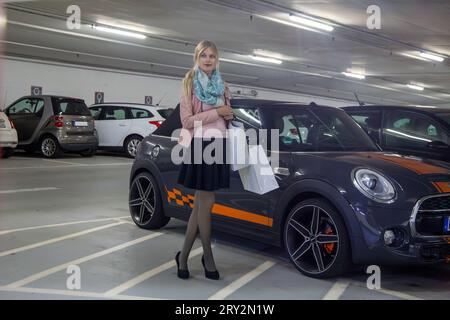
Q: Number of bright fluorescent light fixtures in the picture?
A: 6